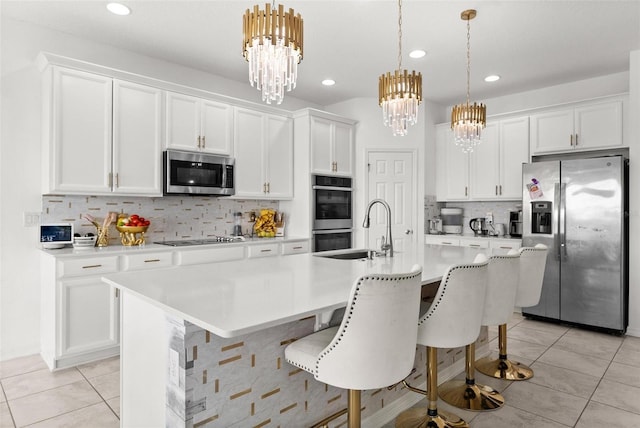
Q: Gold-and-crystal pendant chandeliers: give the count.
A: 3